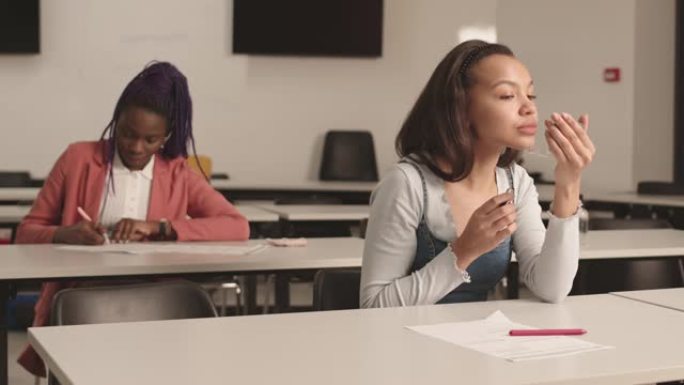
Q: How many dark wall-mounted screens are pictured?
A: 2